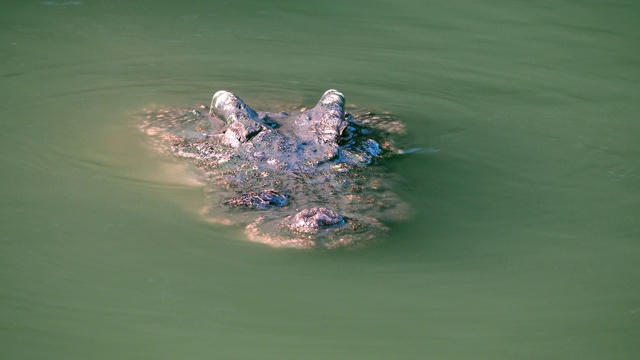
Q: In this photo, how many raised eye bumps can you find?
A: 2